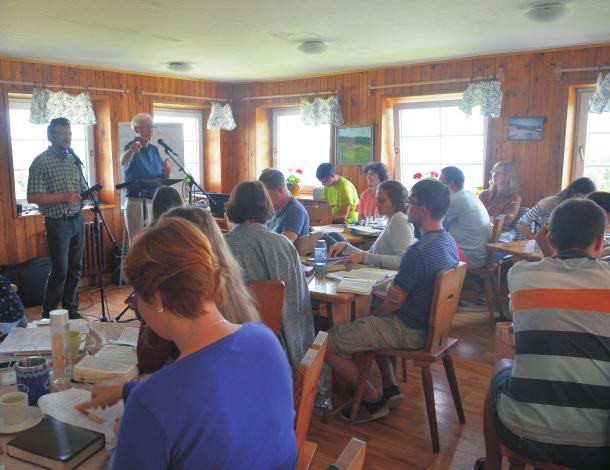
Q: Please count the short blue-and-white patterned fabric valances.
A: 5